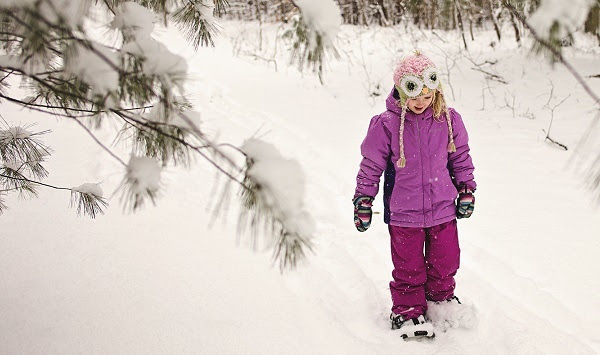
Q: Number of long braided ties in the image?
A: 2